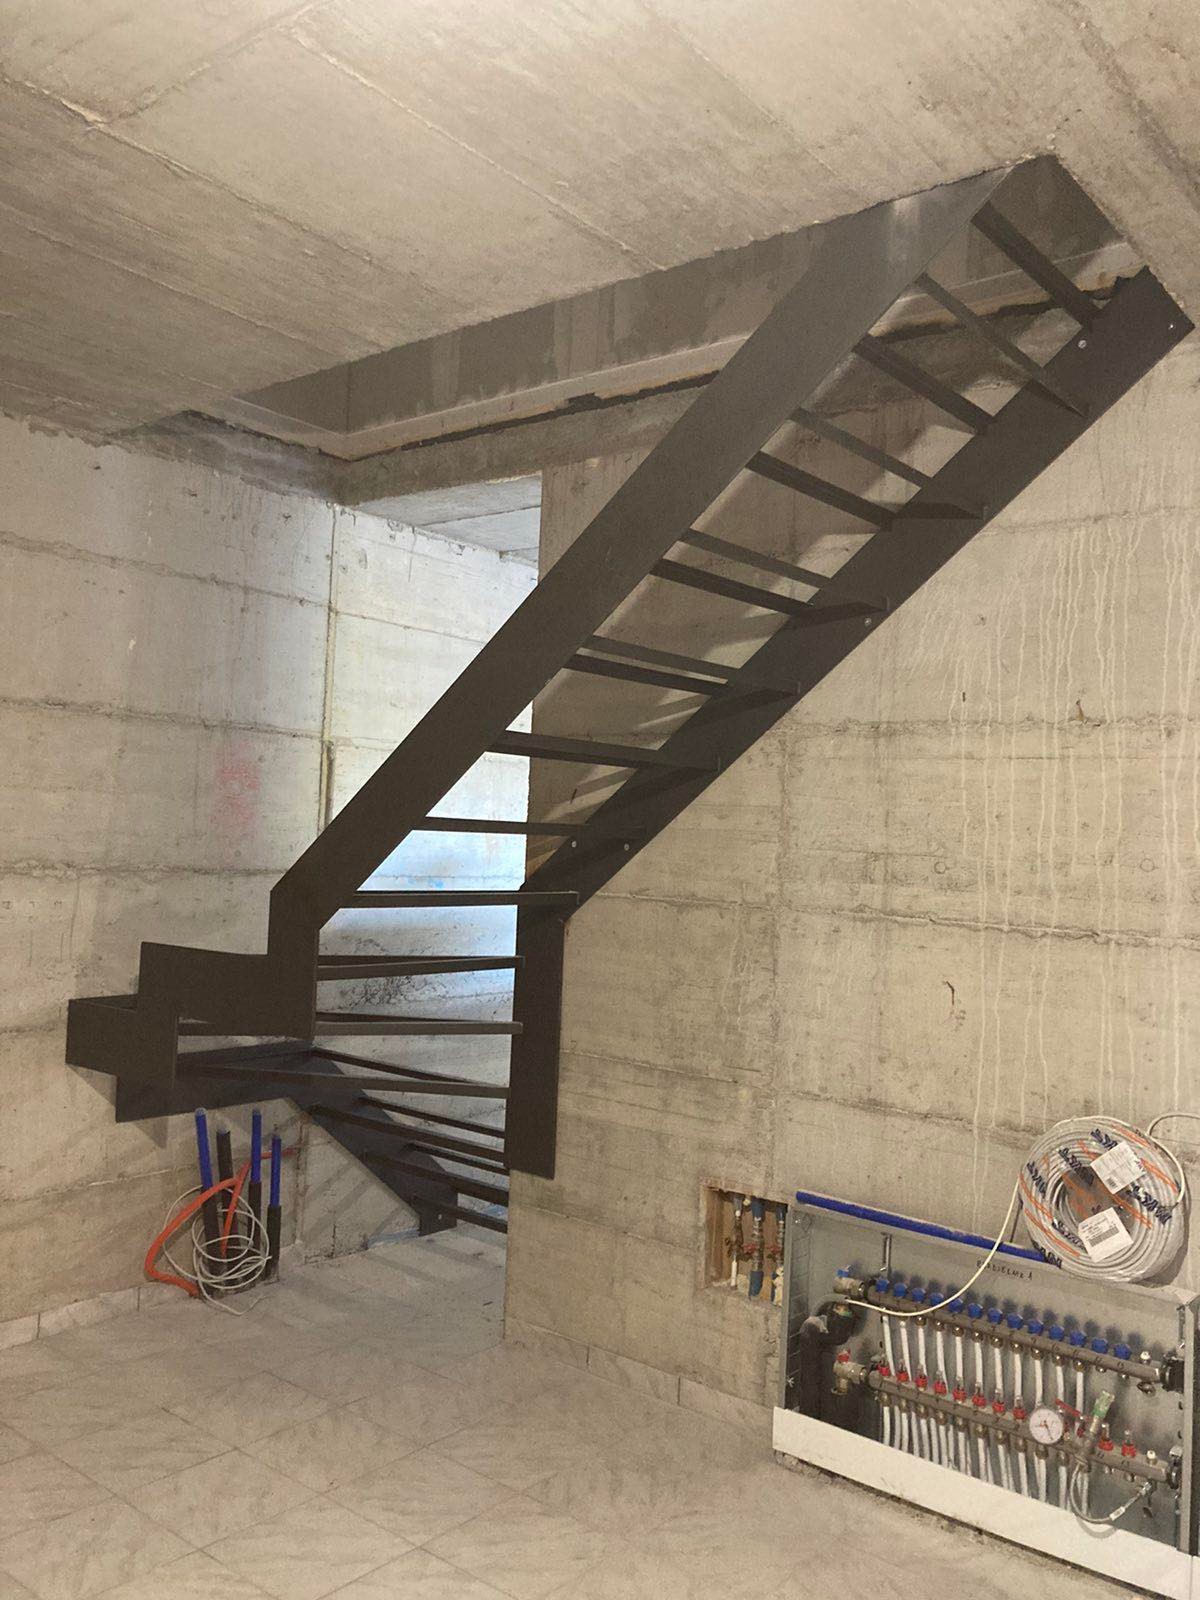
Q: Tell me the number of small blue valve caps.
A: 13